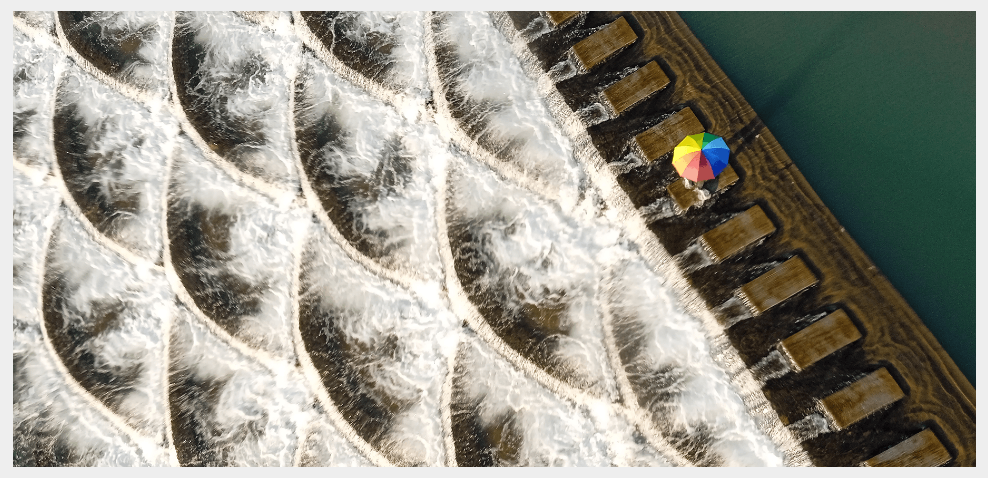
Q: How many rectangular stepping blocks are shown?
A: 10